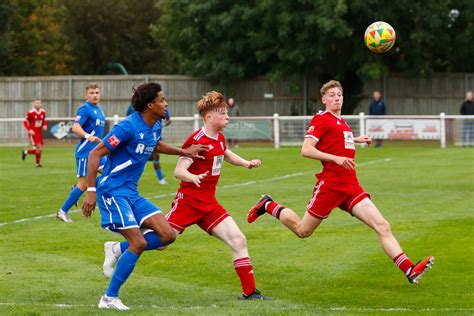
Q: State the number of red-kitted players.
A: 3